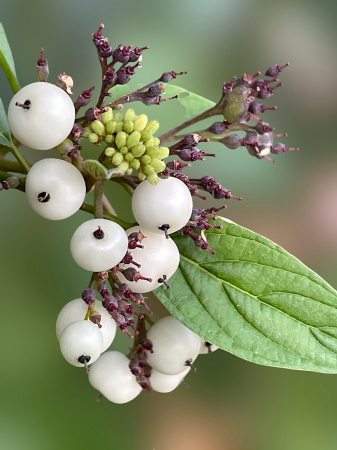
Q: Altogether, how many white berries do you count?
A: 11